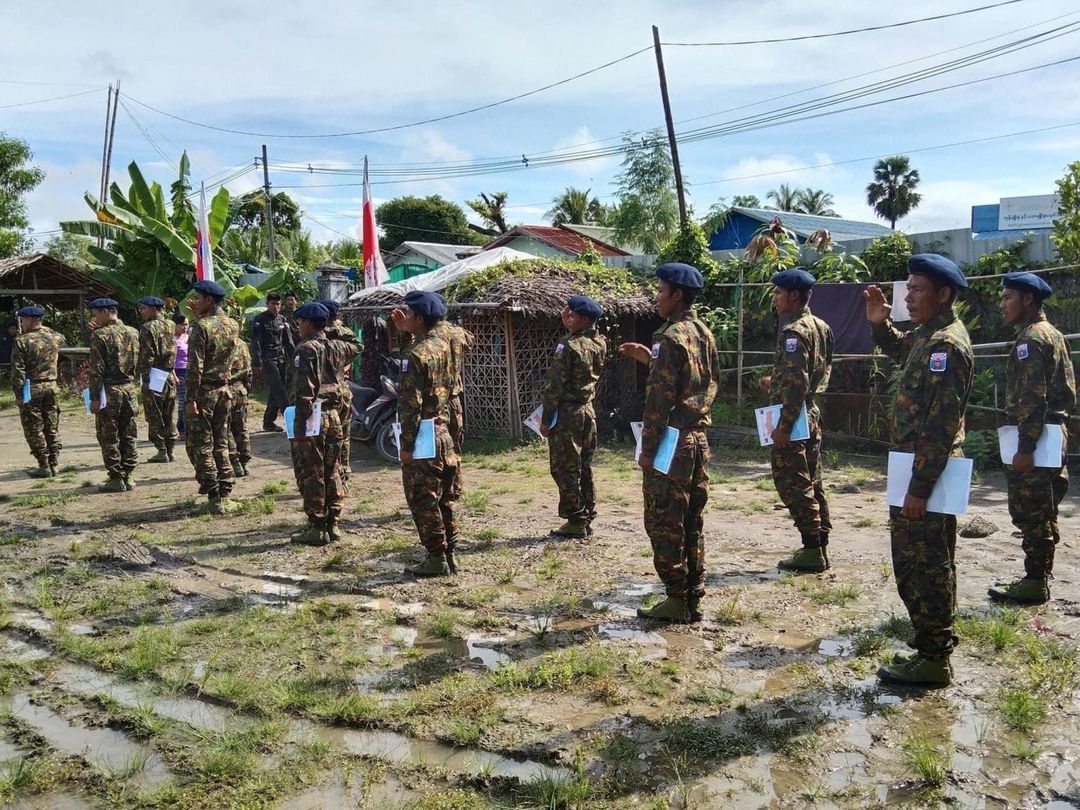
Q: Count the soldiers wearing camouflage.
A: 14